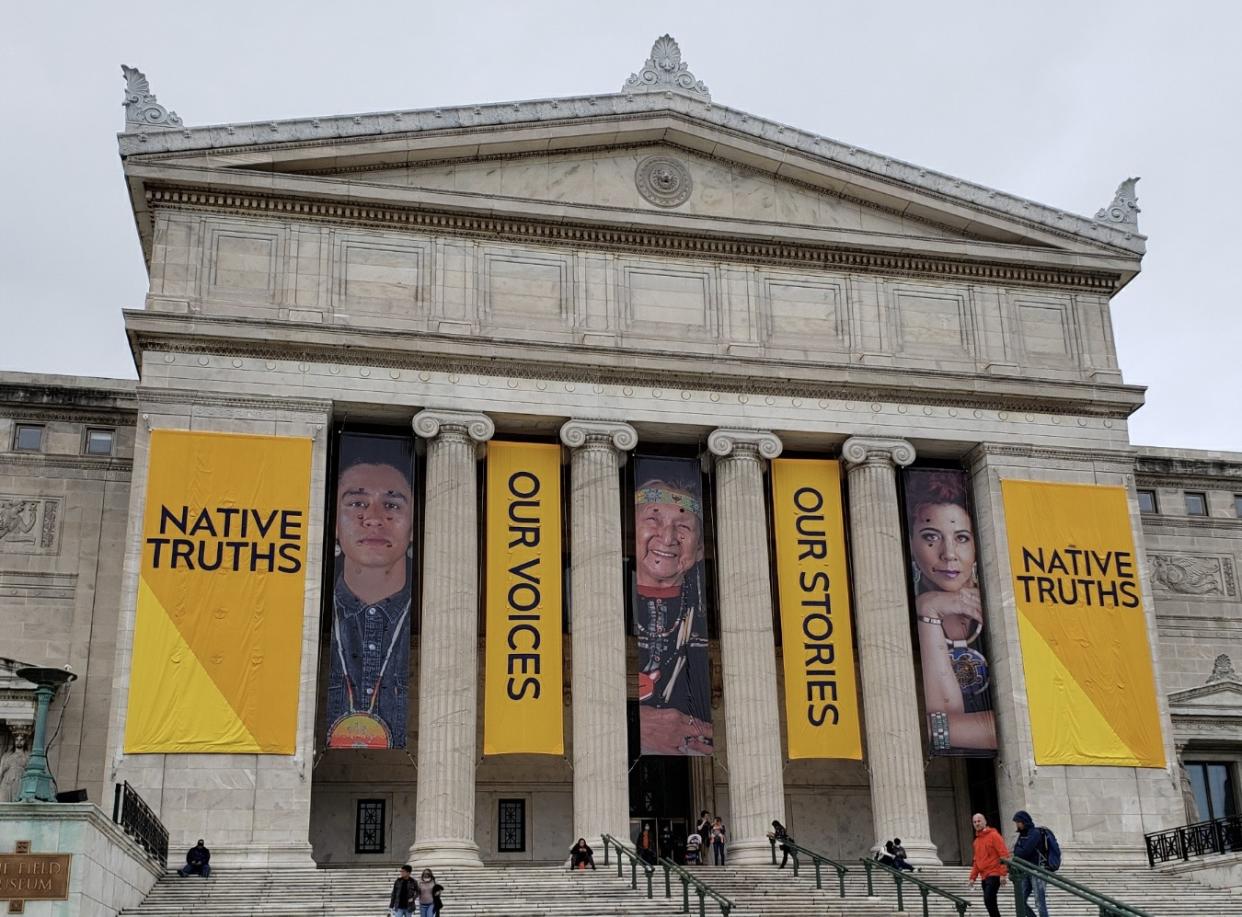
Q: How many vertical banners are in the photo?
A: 7